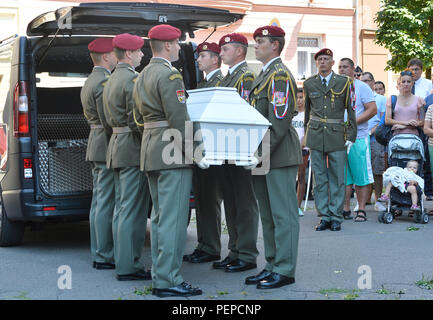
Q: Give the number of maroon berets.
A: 7